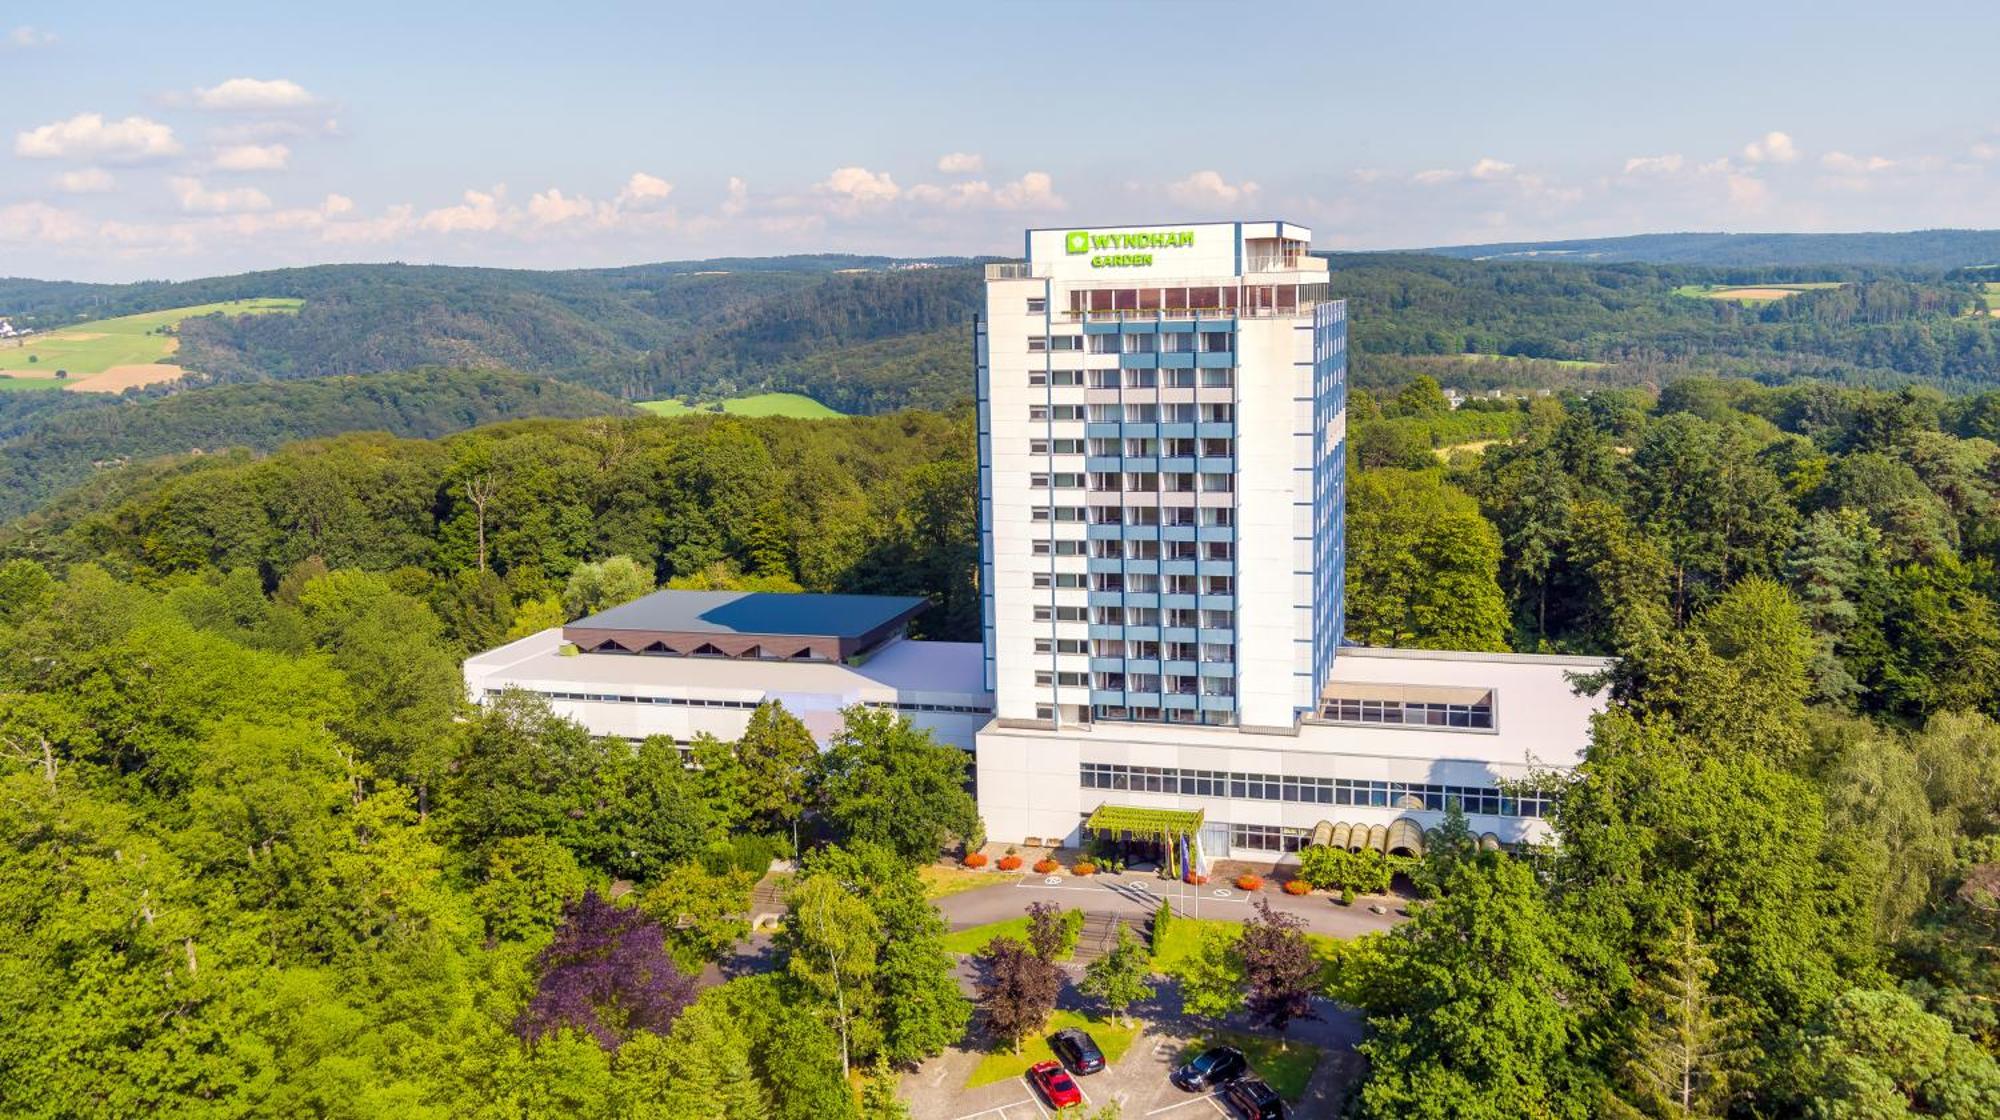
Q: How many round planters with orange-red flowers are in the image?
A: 7